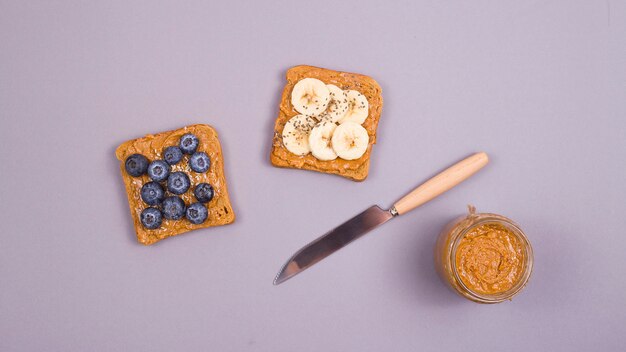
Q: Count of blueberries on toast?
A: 11